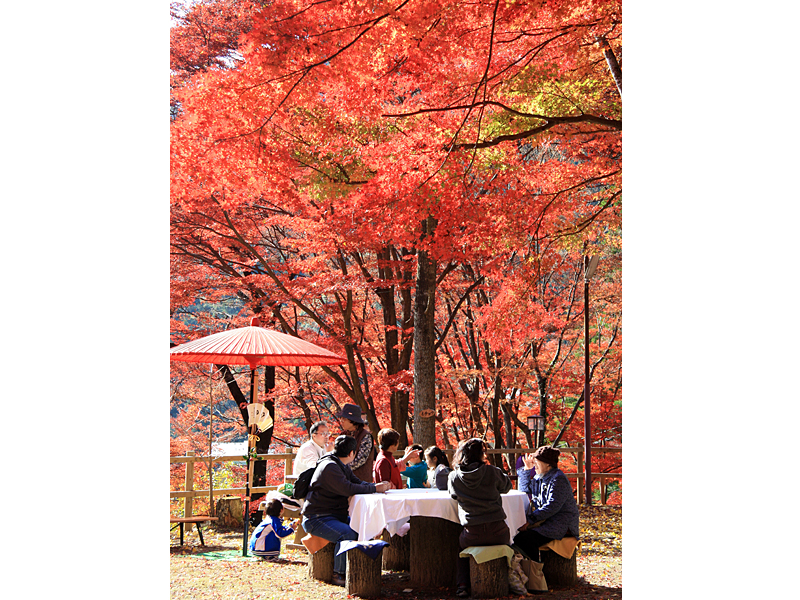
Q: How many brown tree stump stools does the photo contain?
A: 5